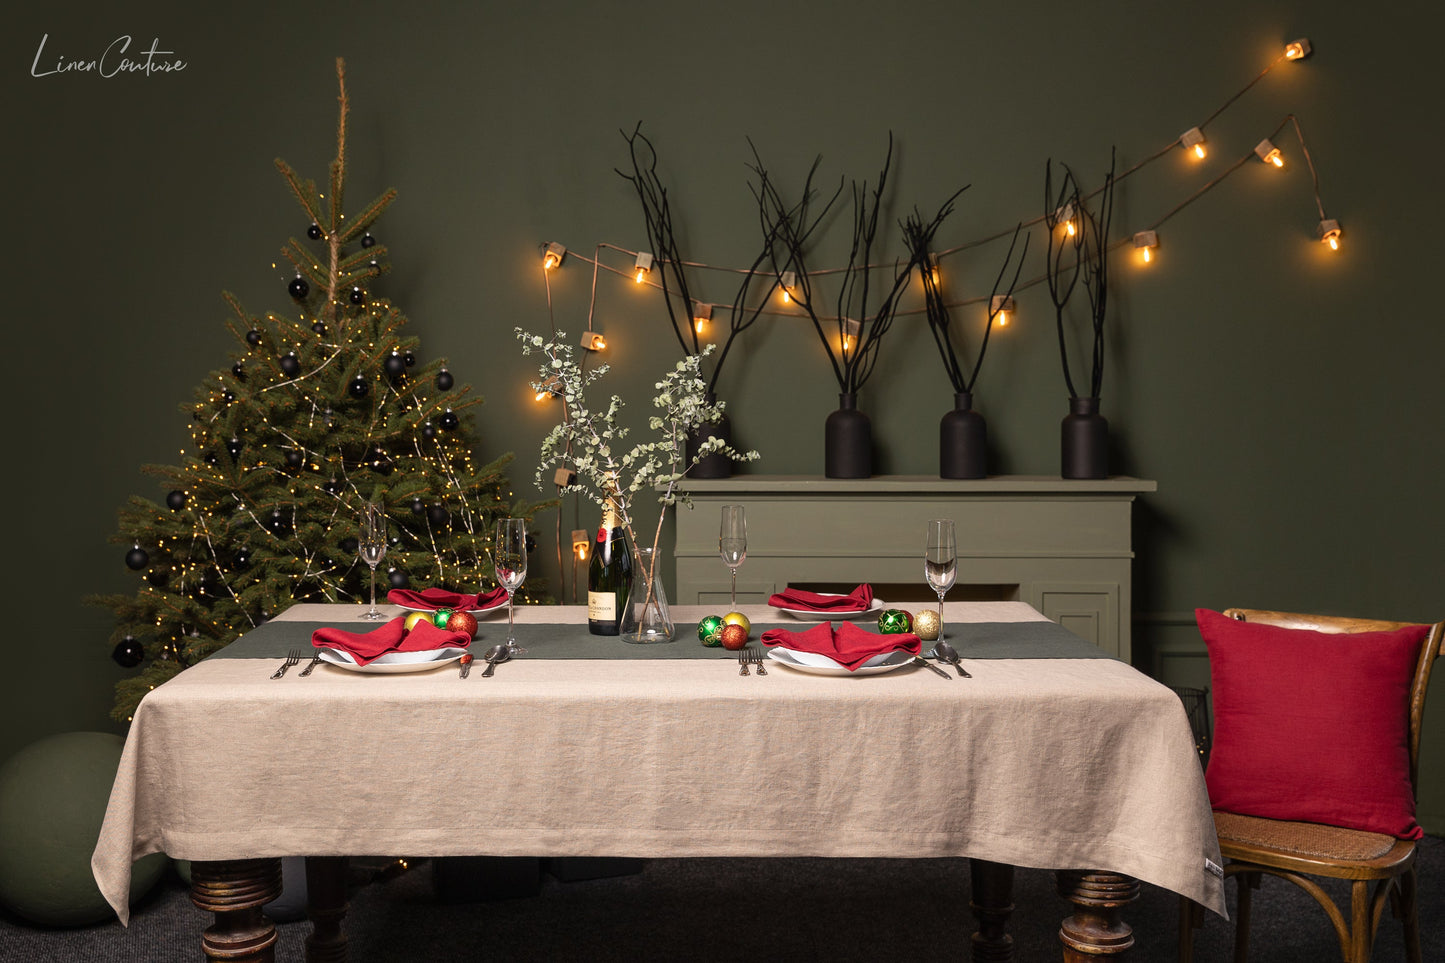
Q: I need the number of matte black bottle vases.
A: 4